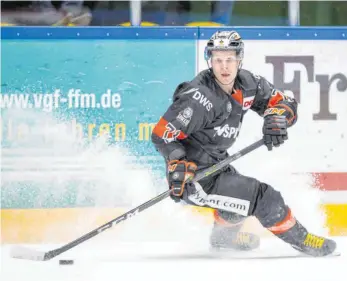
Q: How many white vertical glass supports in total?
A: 2